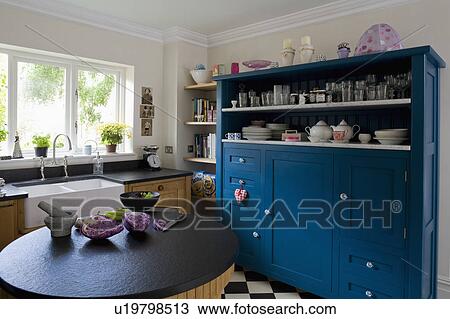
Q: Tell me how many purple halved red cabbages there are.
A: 2